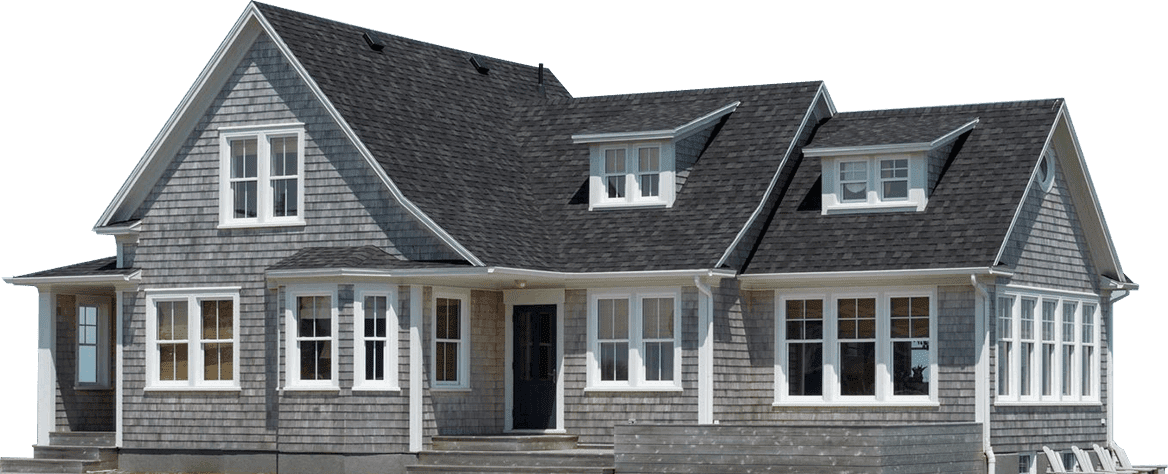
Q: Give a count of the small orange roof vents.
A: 0